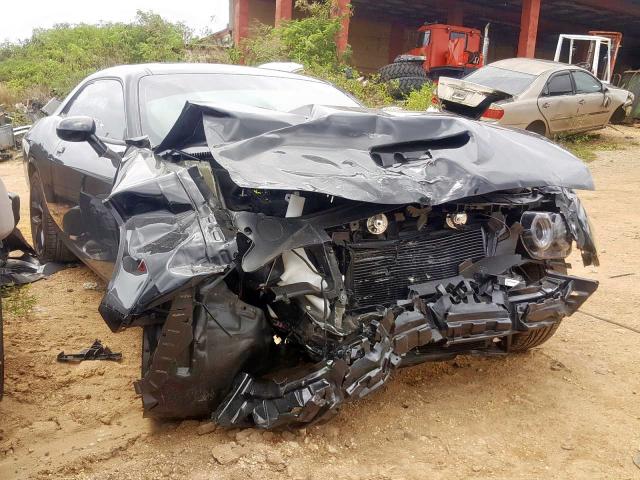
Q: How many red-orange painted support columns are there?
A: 4